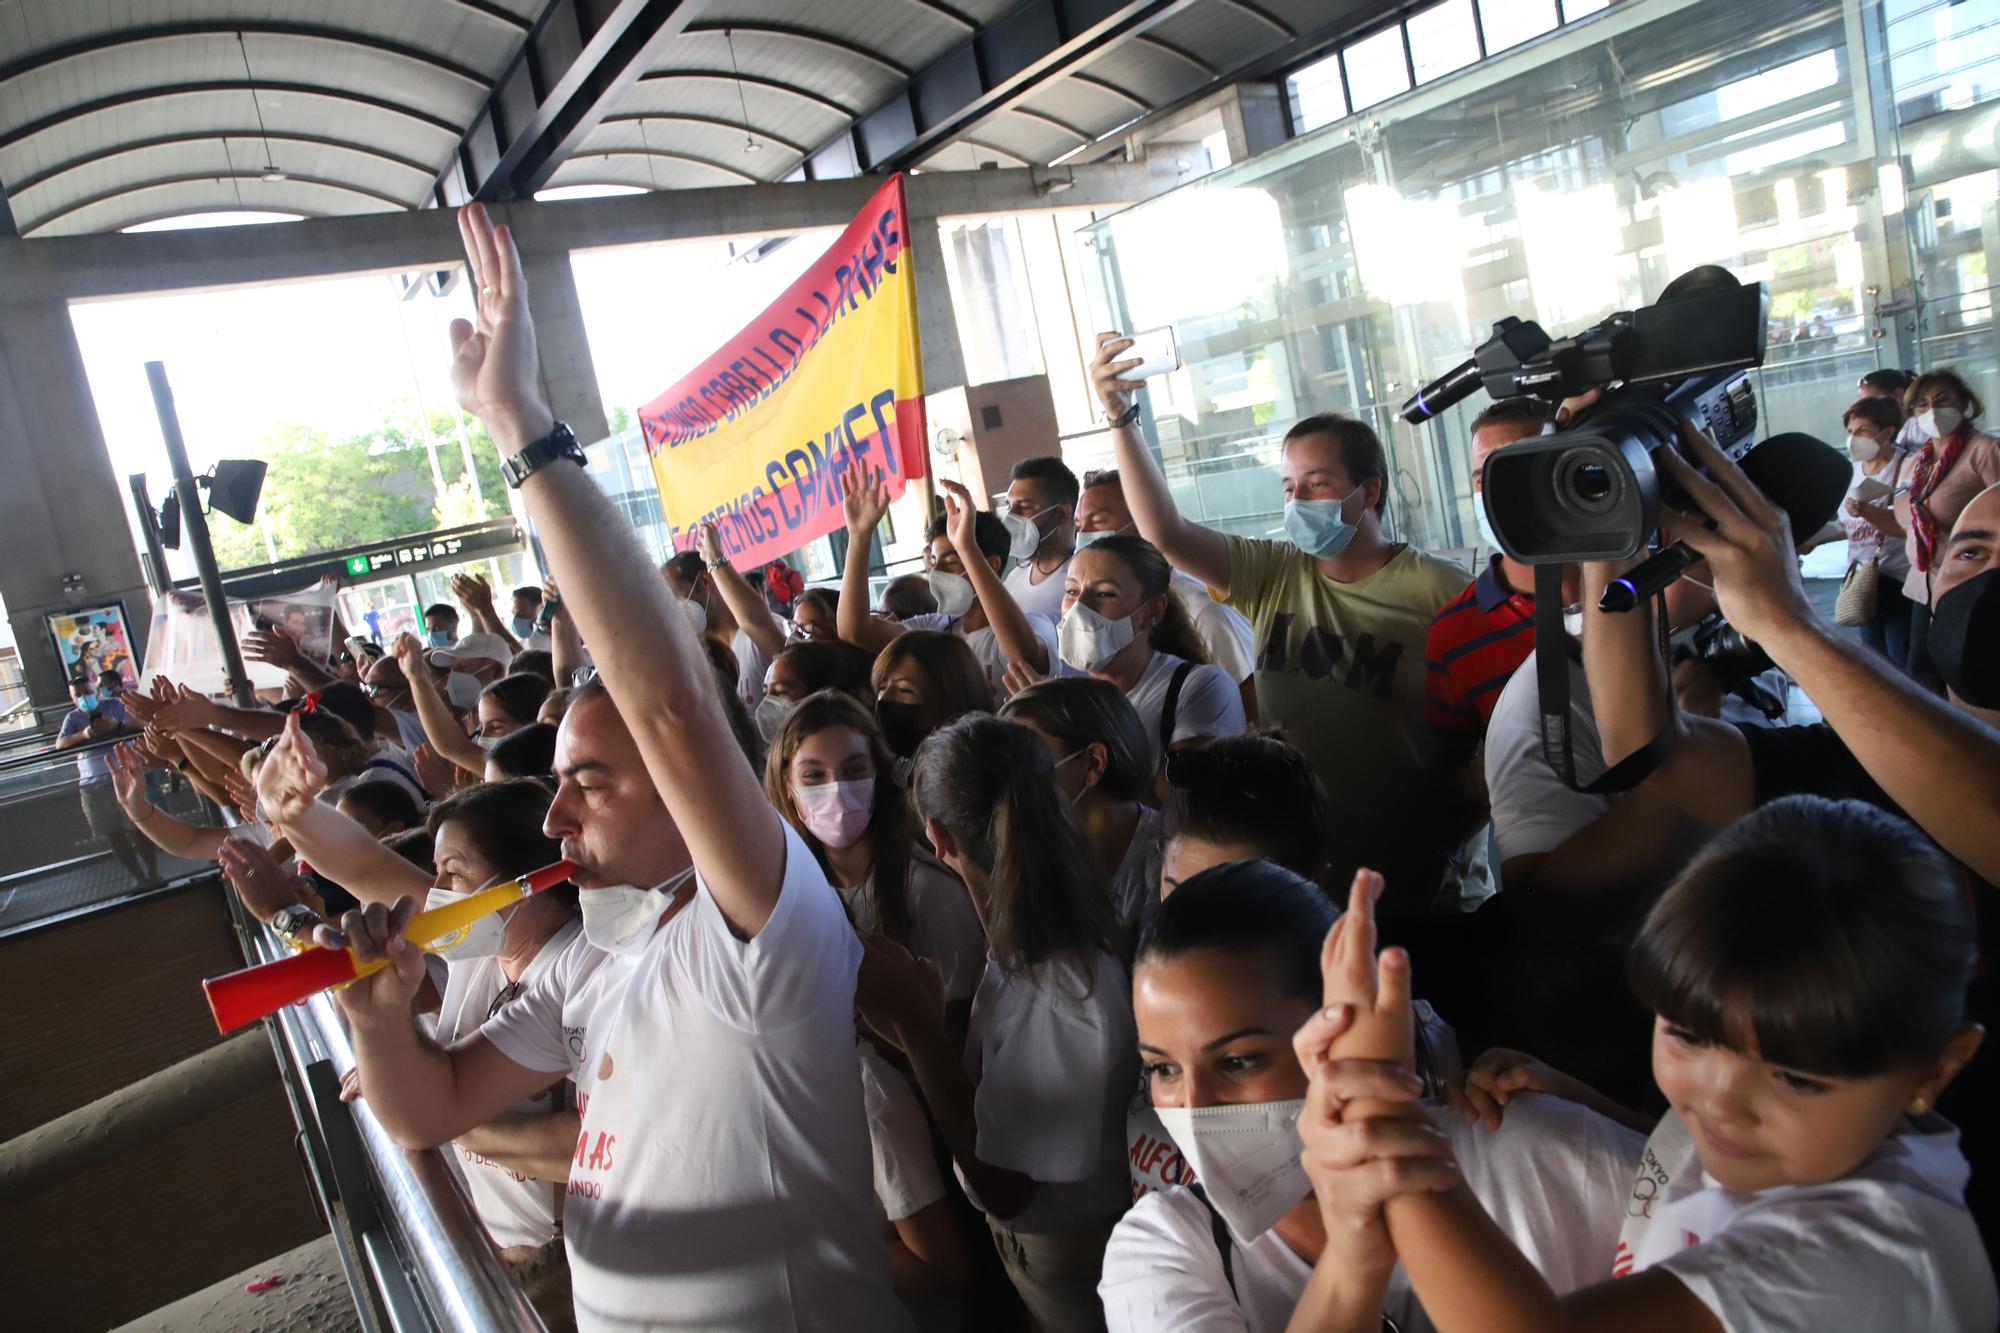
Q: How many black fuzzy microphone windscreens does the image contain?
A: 1